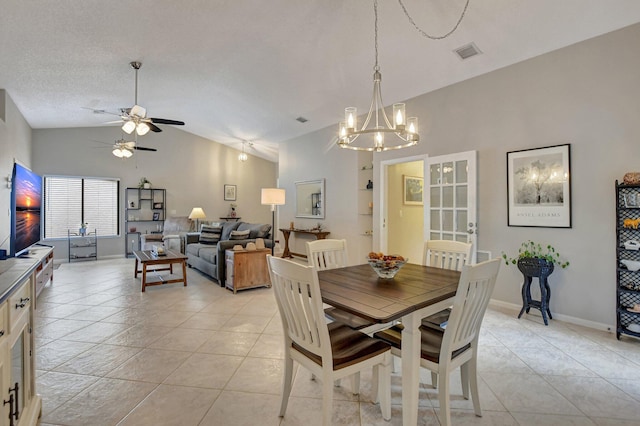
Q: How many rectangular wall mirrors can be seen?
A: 1